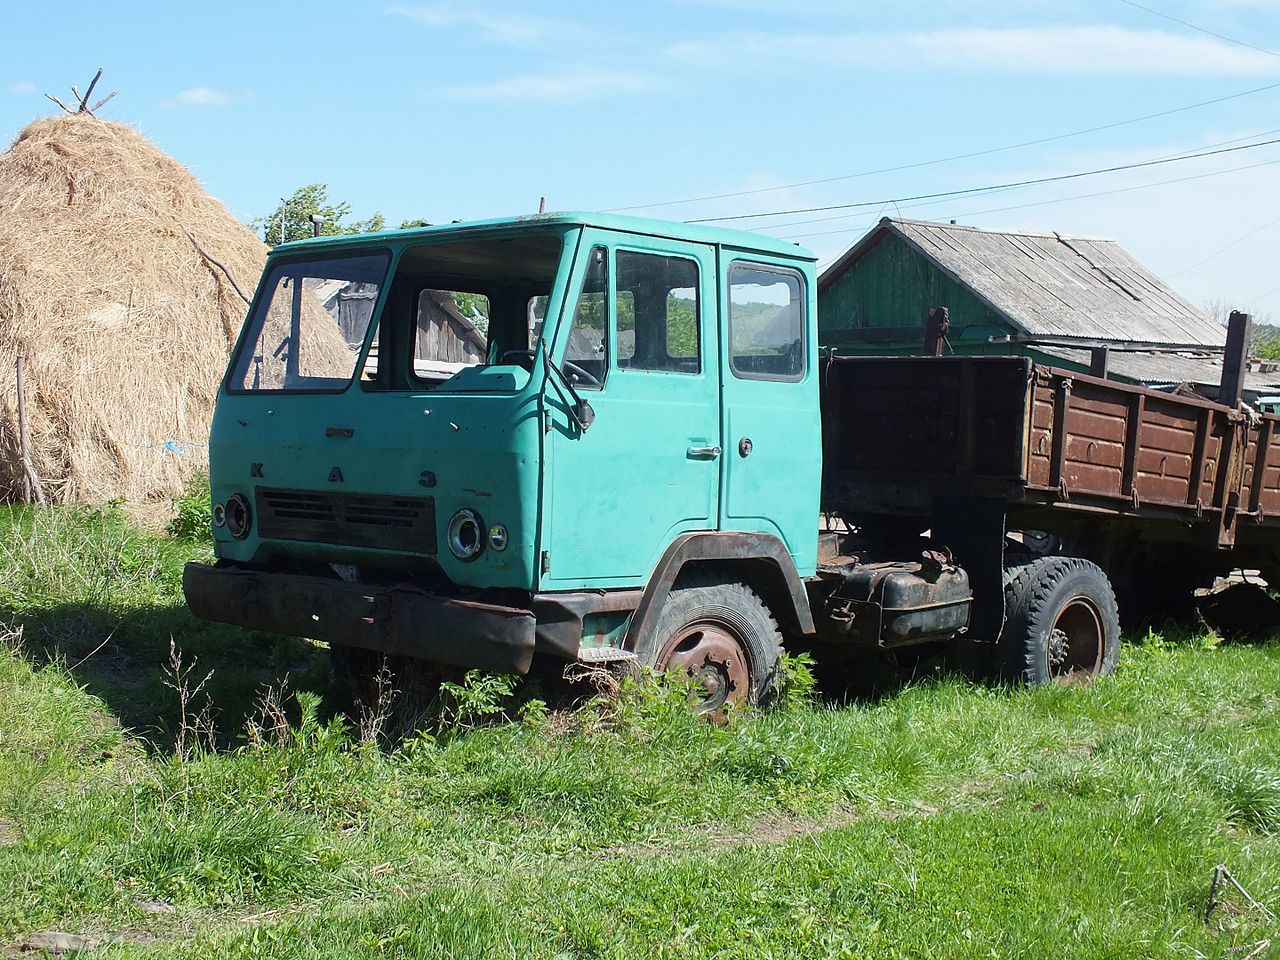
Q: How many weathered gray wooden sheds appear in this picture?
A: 1